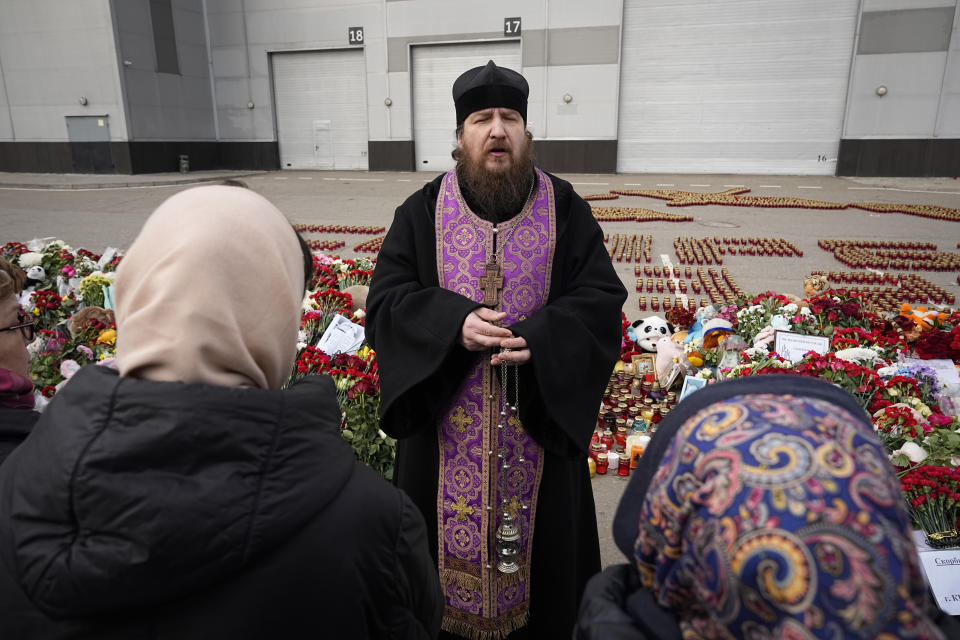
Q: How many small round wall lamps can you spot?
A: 5